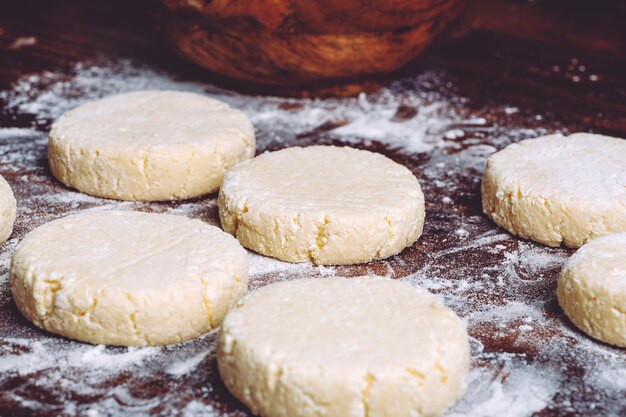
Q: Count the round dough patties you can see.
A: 7